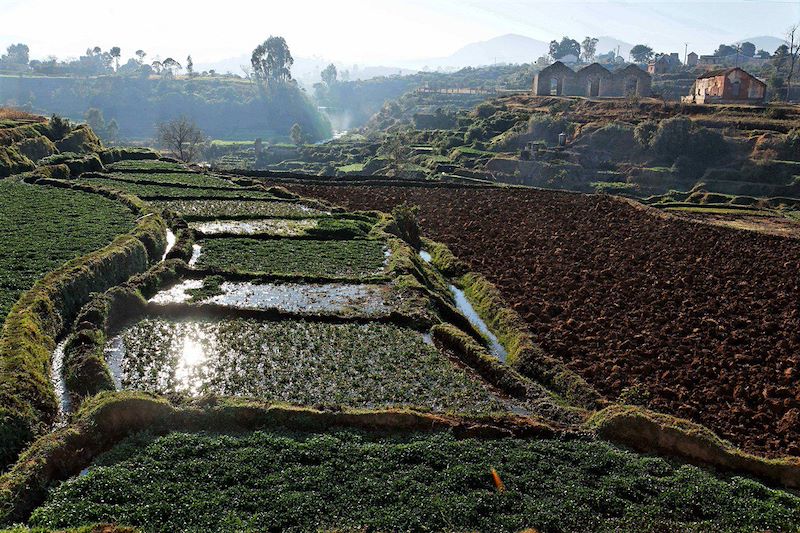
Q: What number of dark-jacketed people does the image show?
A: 0